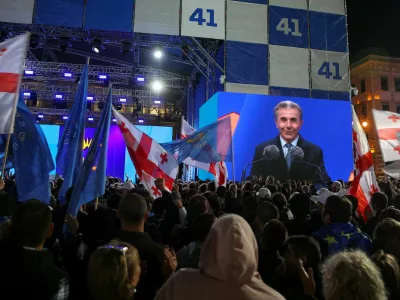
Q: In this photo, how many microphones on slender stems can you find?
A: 2